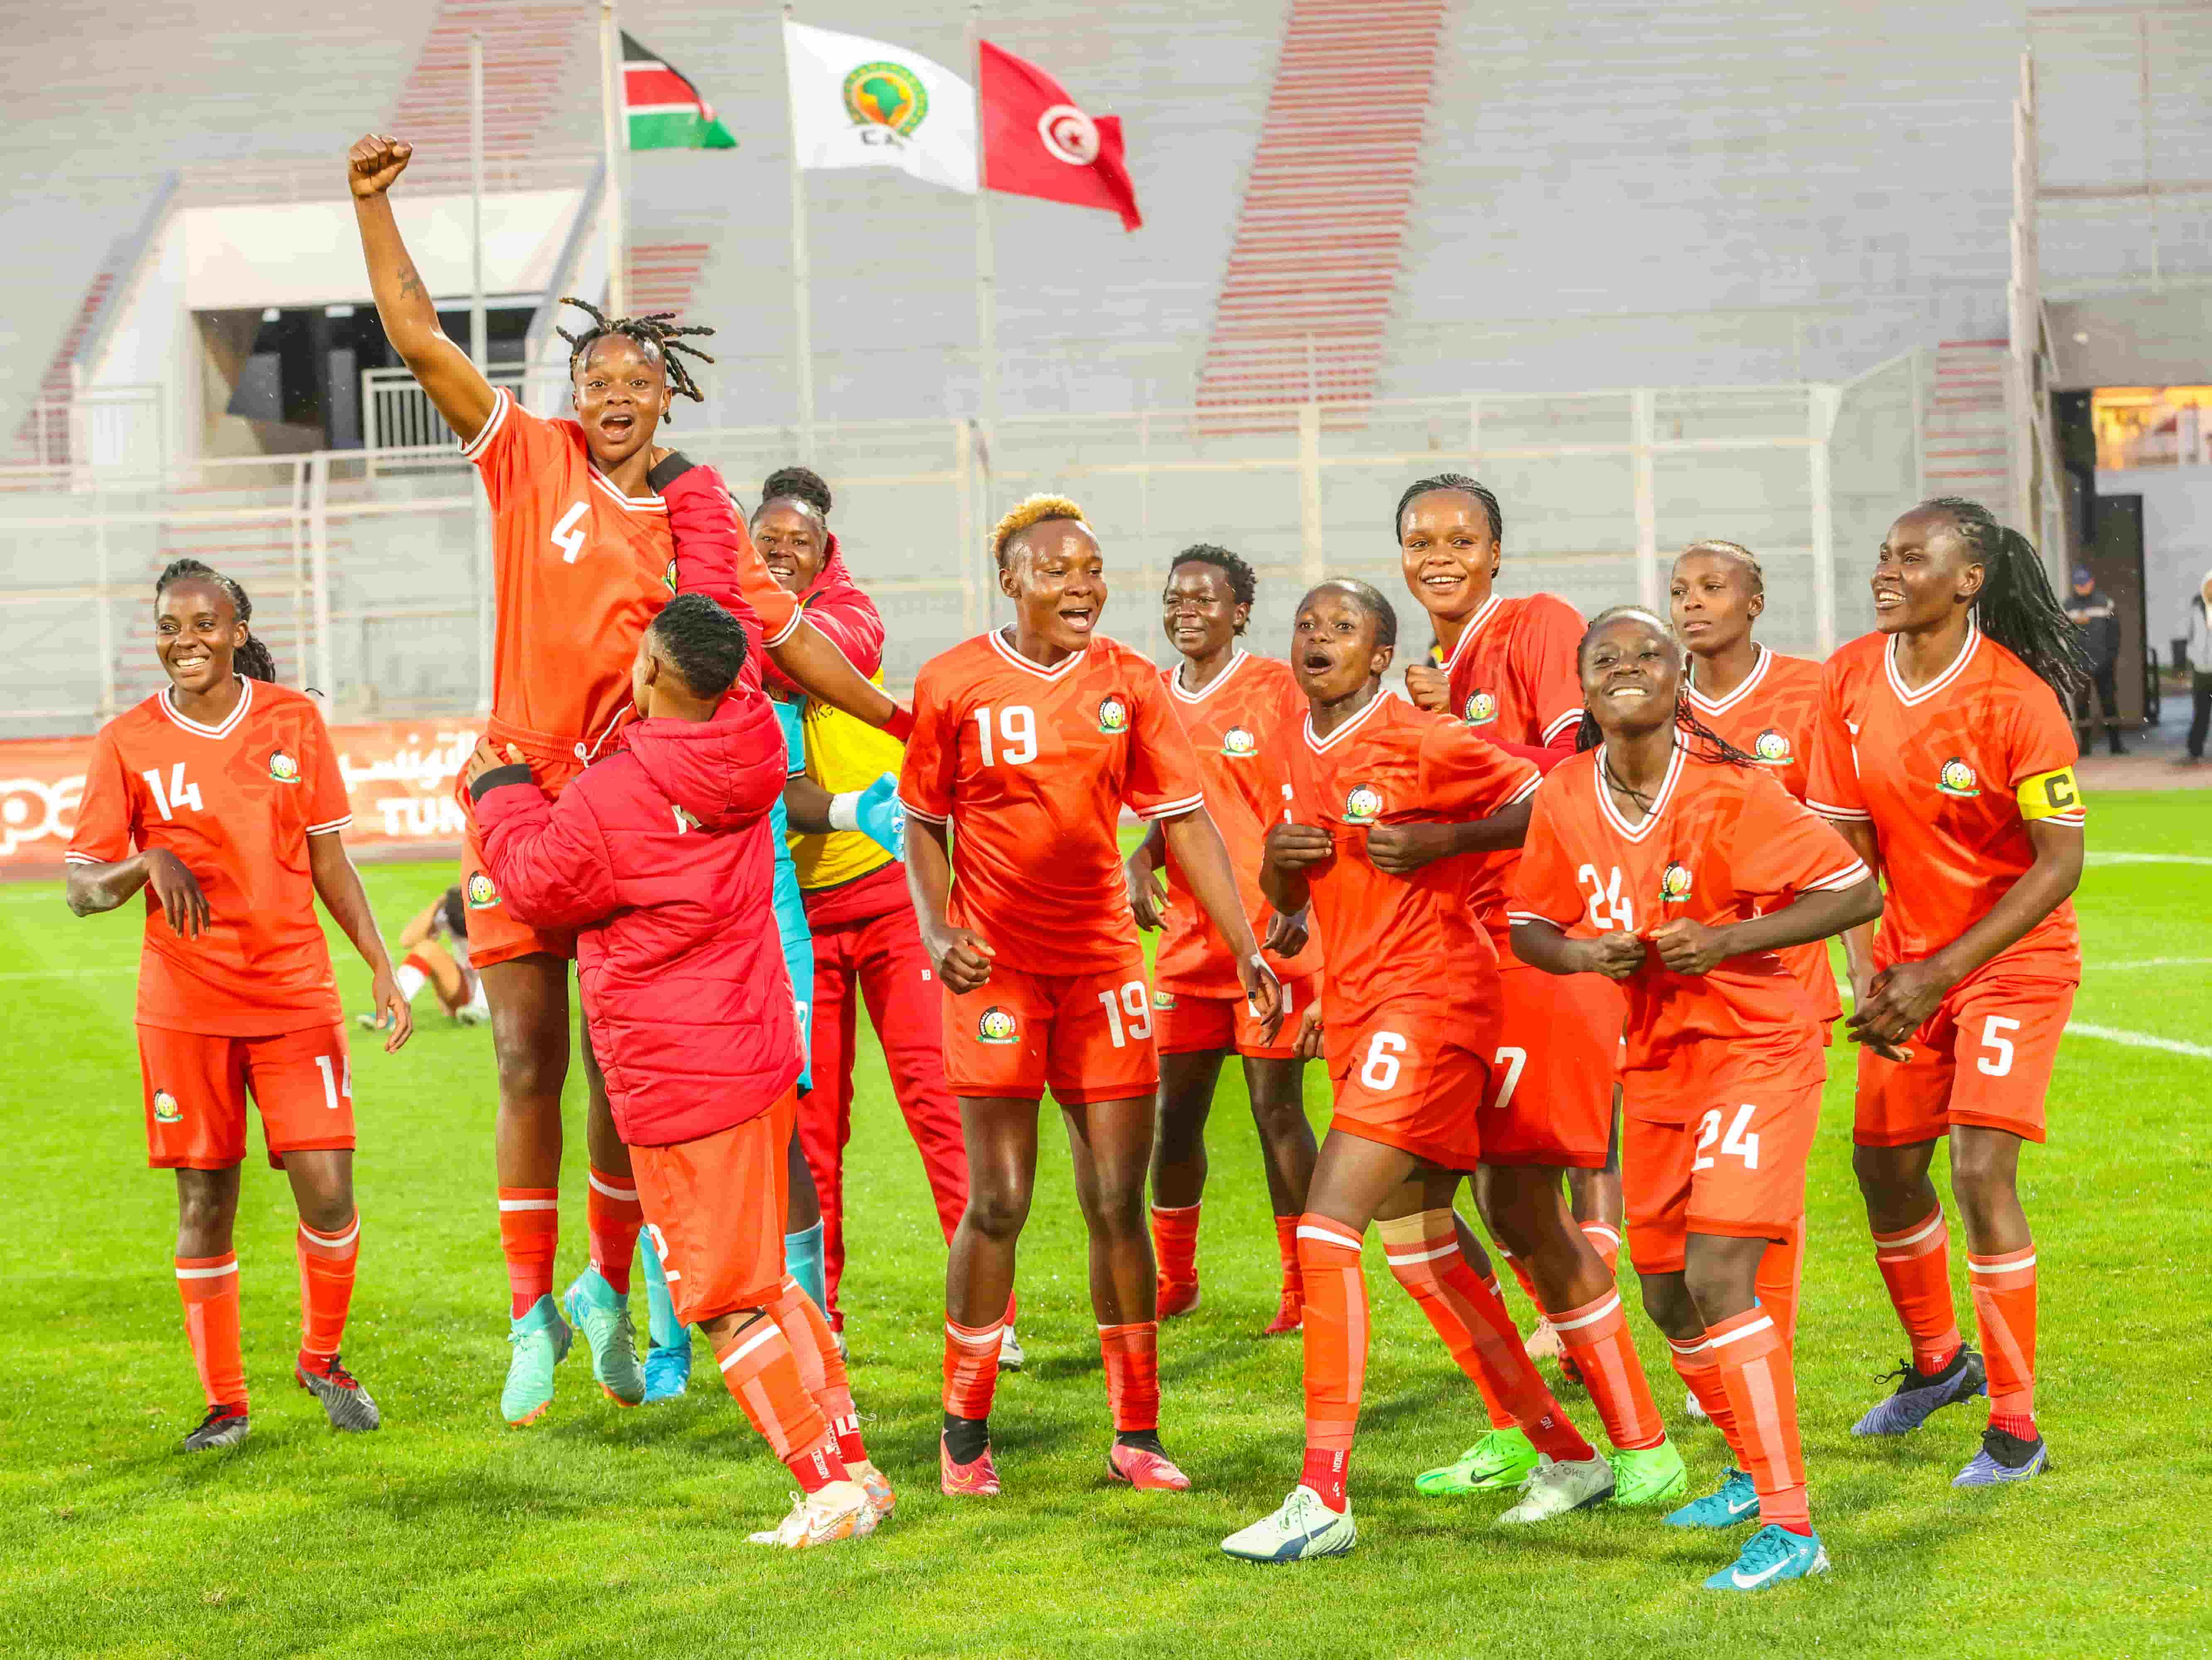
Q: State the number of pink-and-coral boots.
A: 2